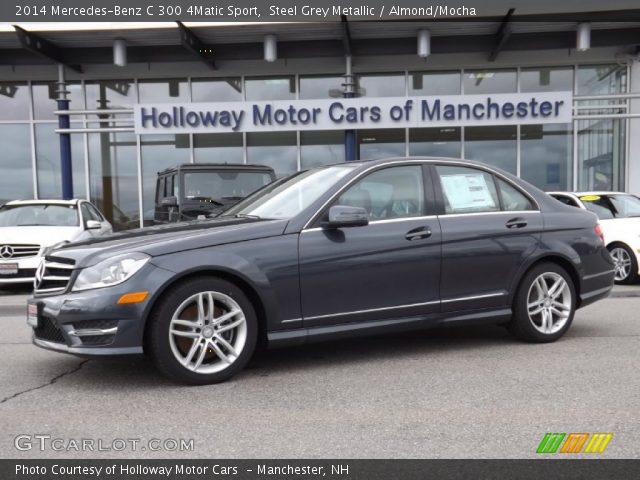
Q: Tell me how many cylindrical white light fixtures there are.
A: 4